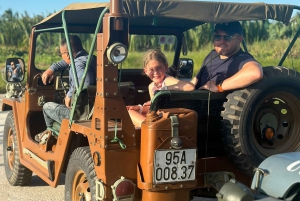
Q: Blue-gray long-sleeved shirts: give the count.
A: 1